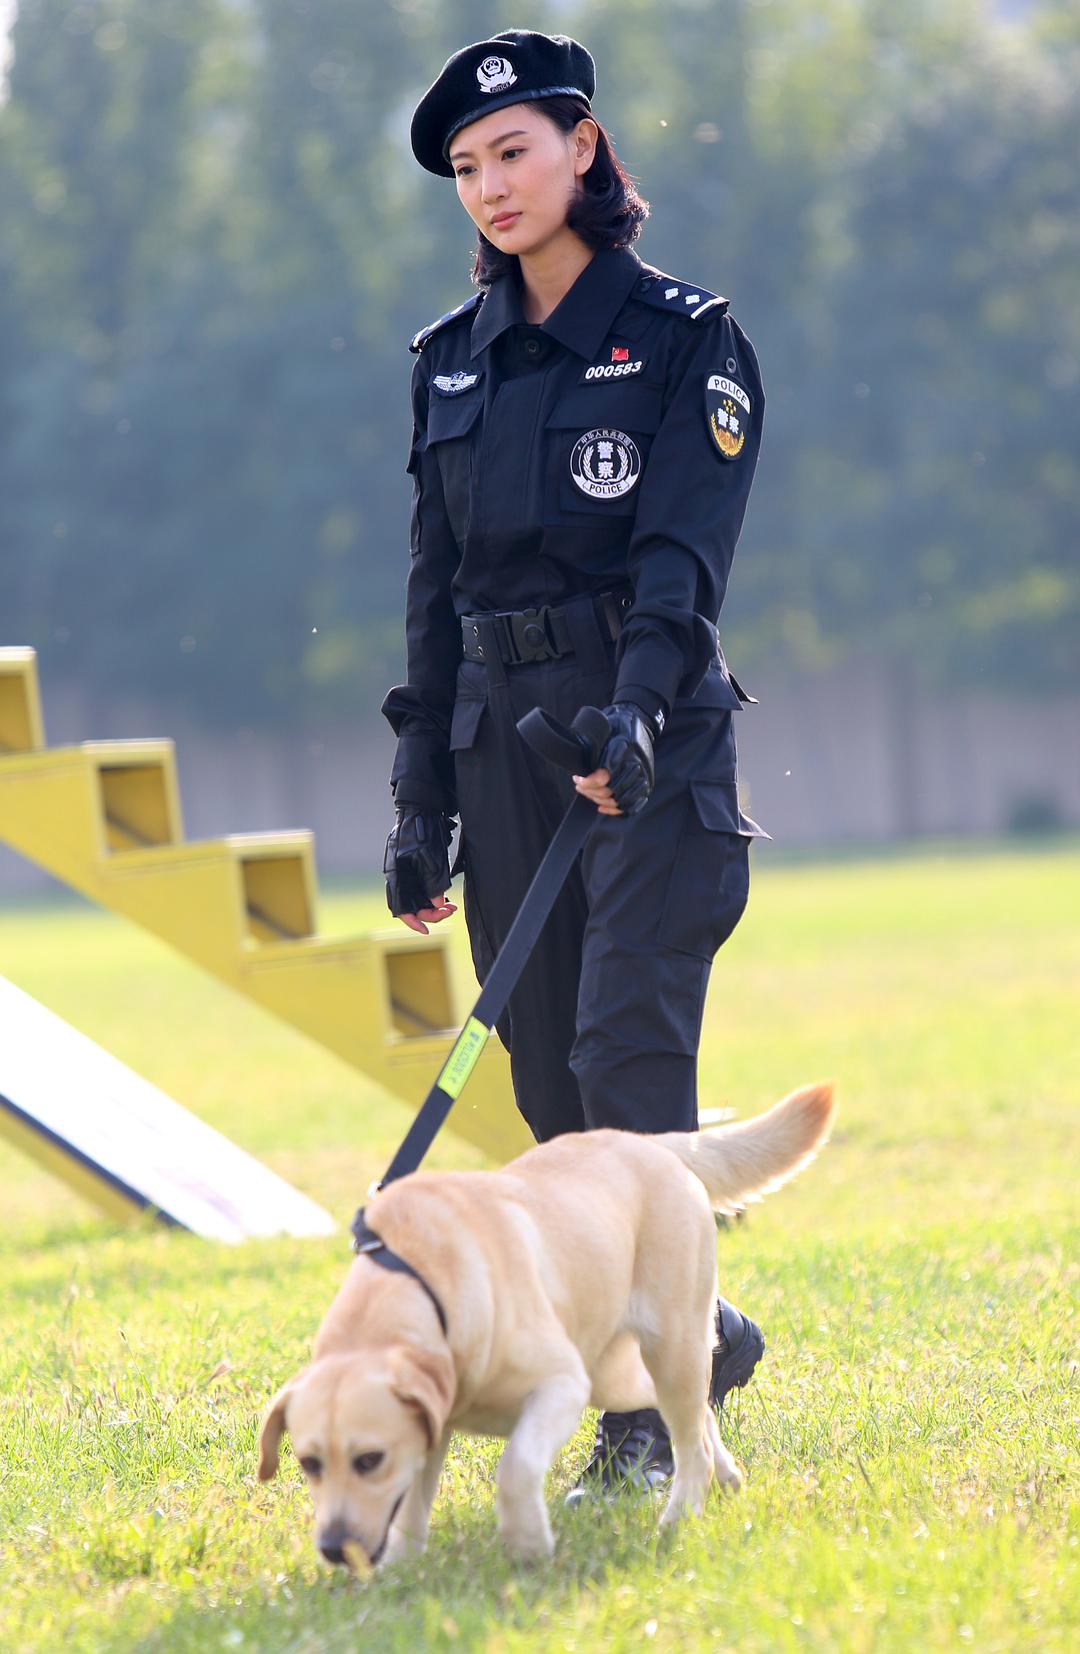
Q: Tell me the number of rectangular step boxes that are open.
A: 4